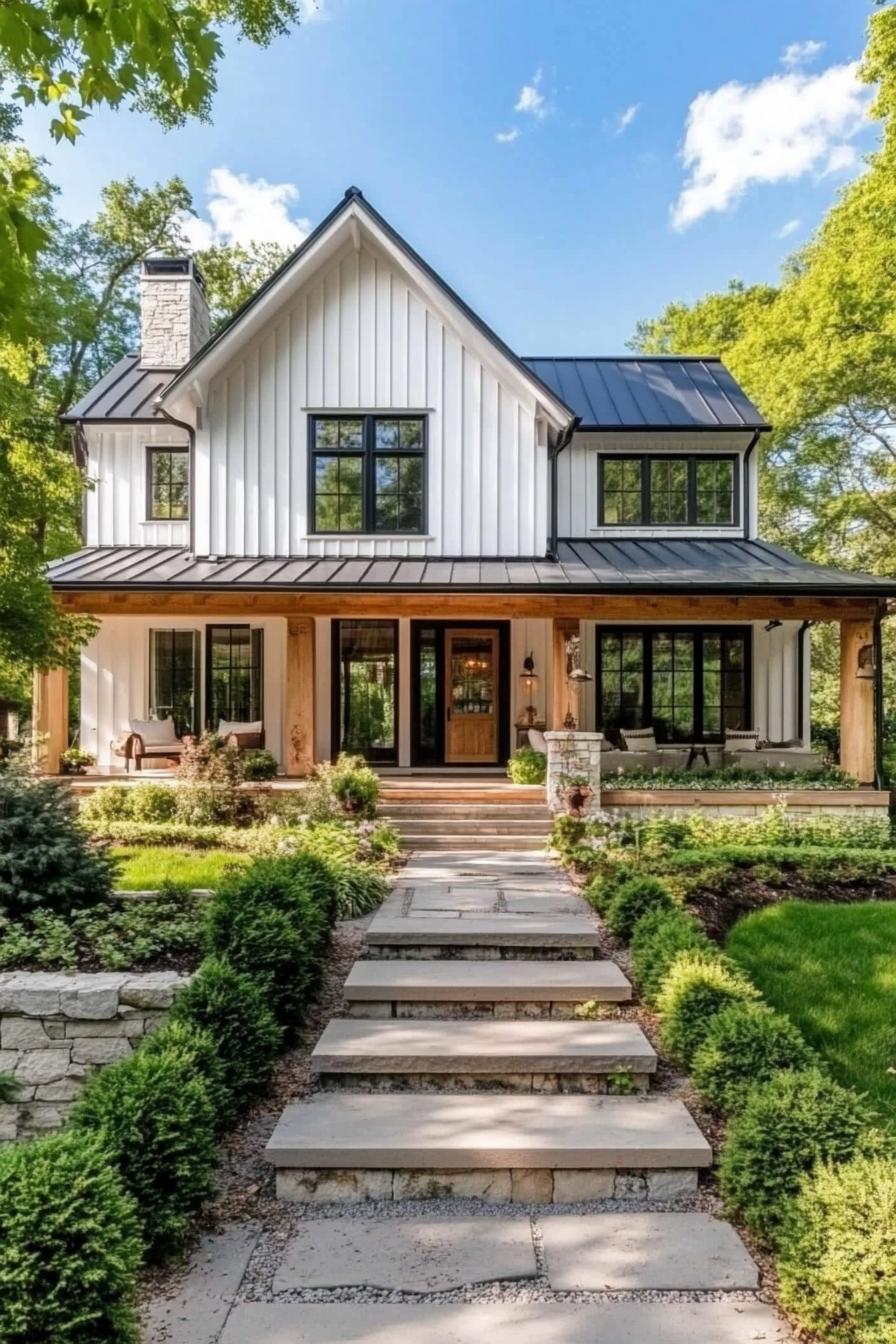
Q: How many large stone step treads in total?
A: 4